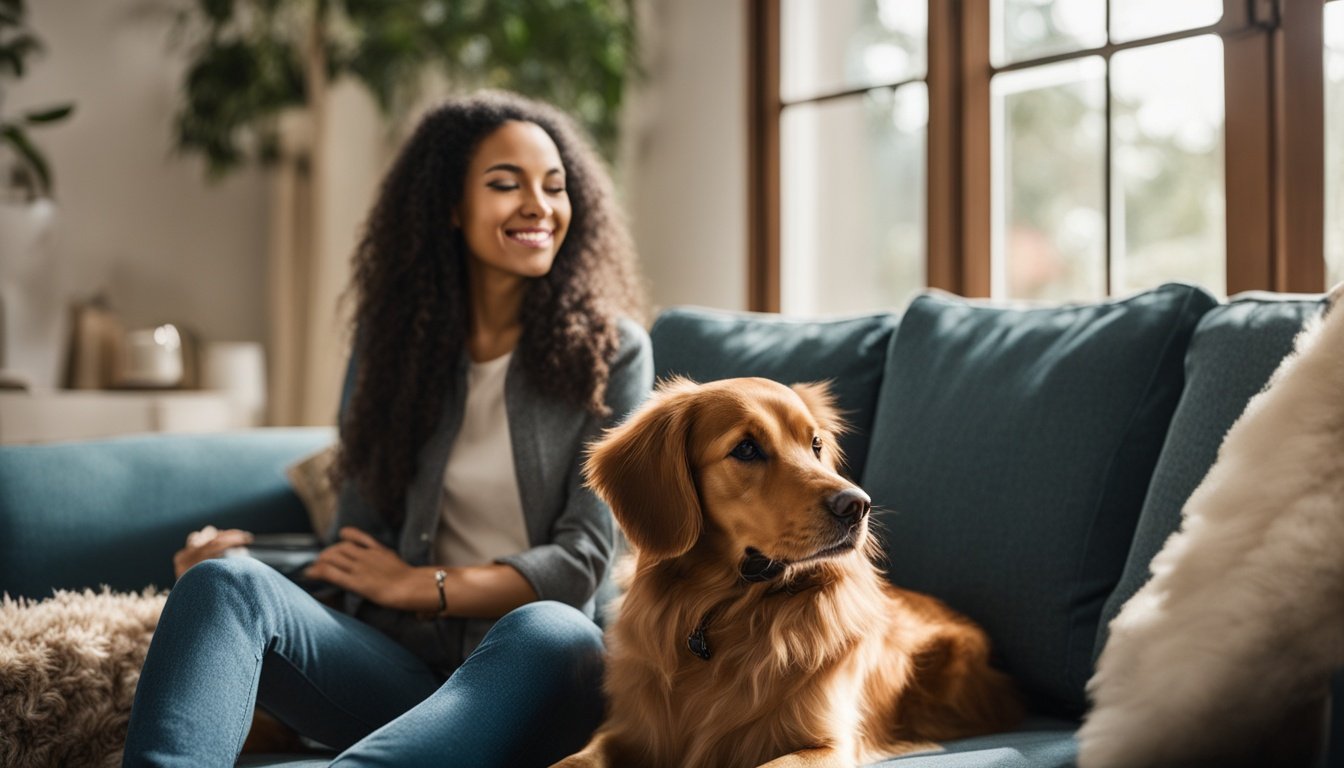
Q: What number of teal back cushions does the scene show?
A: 3